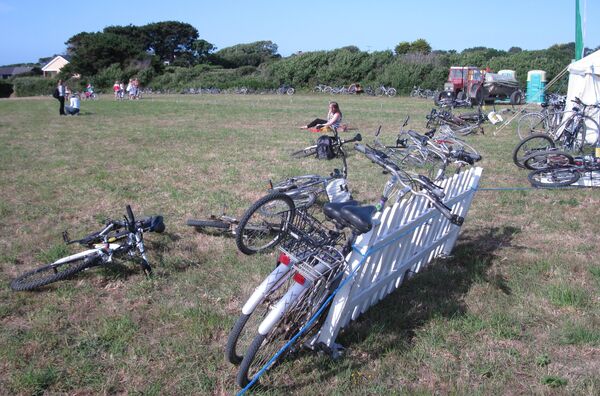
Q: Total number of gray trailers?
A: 1